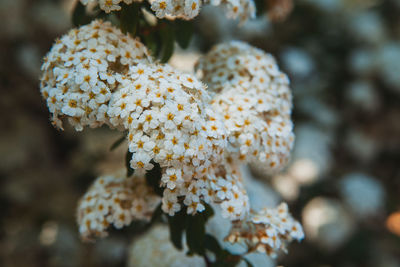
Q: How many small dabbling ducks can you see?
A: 0